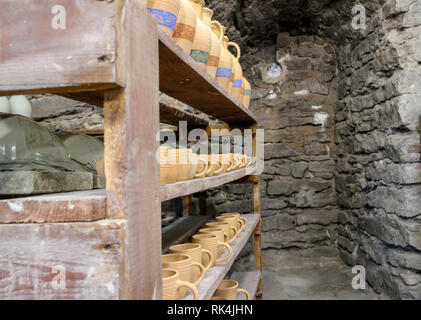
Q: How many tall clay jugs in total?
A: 9